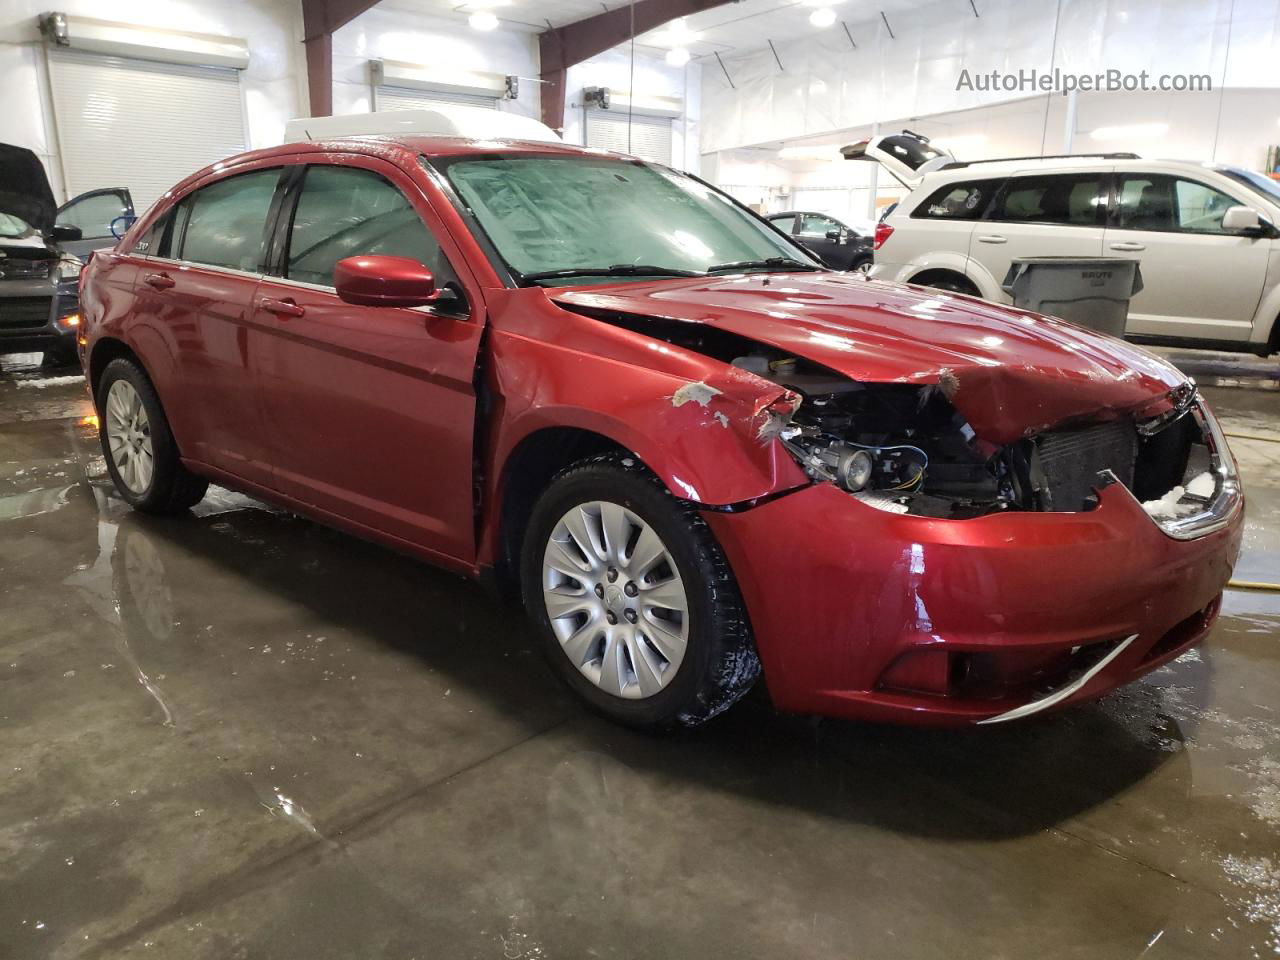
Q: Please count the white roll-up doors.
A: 3